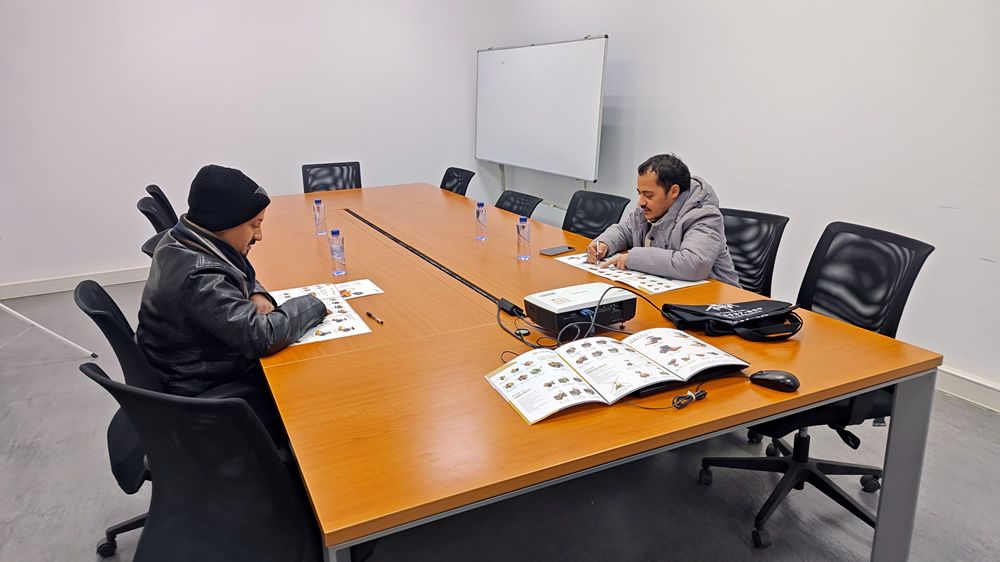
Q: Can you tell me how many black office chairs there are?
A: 11